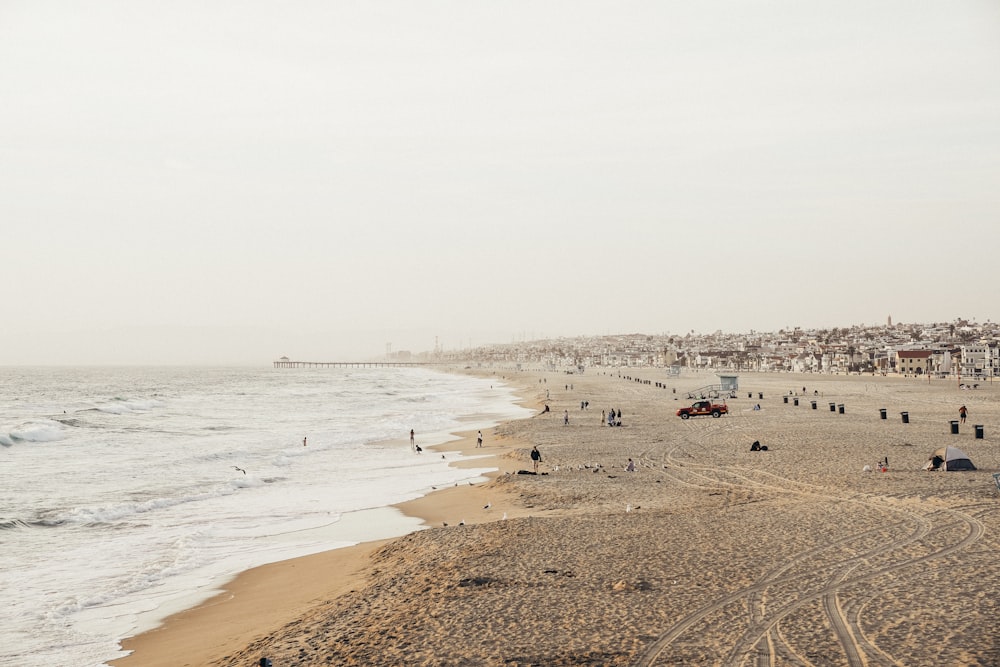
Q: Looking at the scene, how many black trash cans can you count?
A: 11